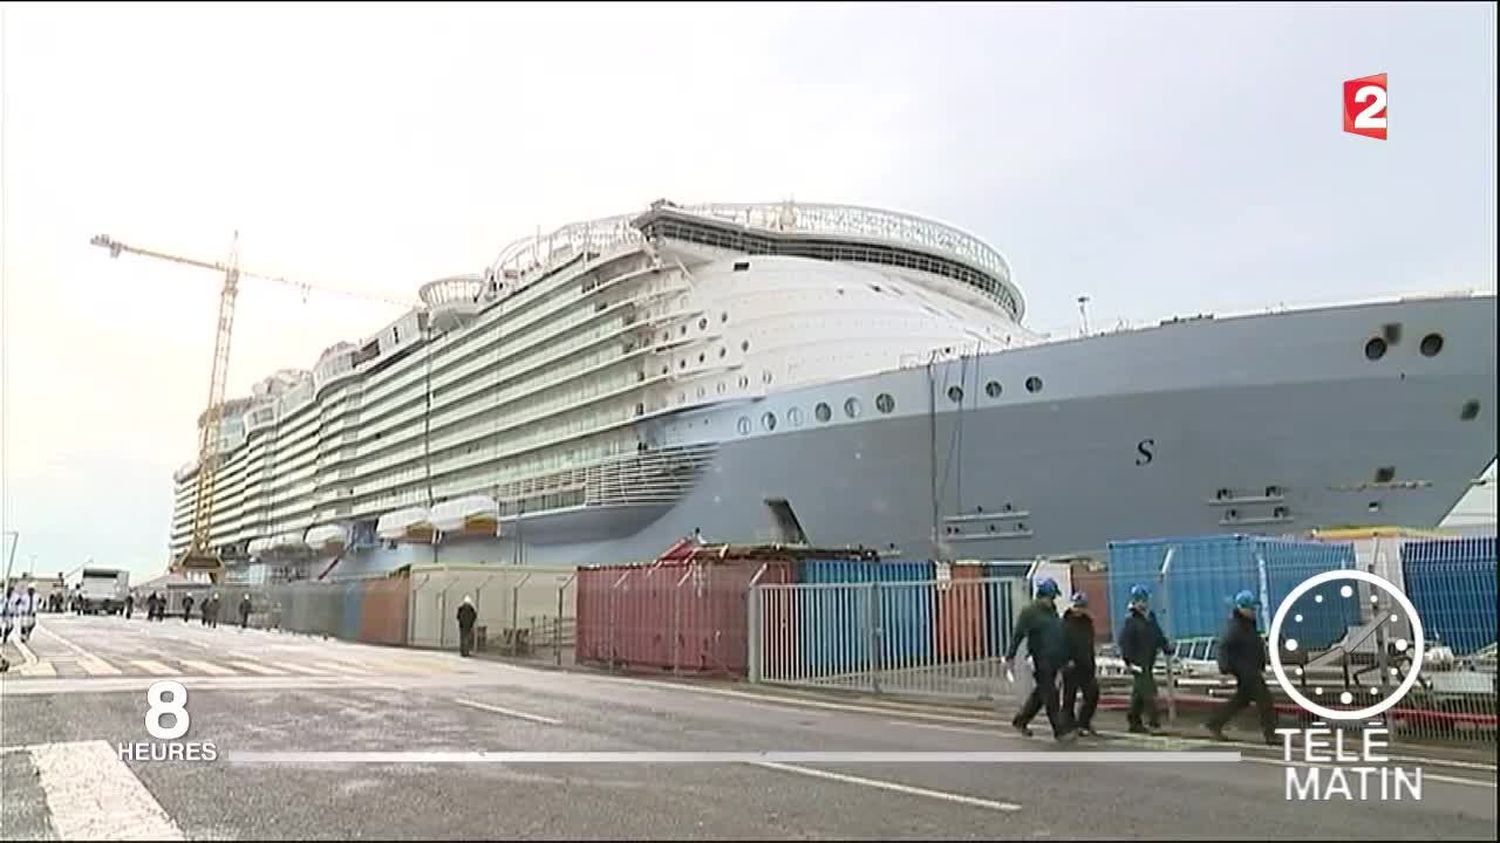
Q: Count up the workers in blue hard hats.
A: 4